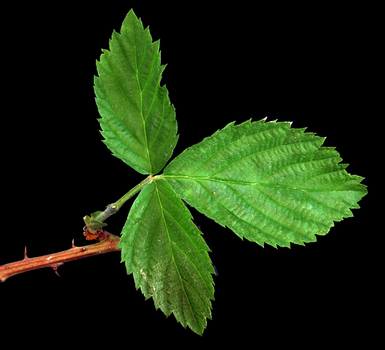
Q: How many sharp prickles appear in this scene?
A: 3